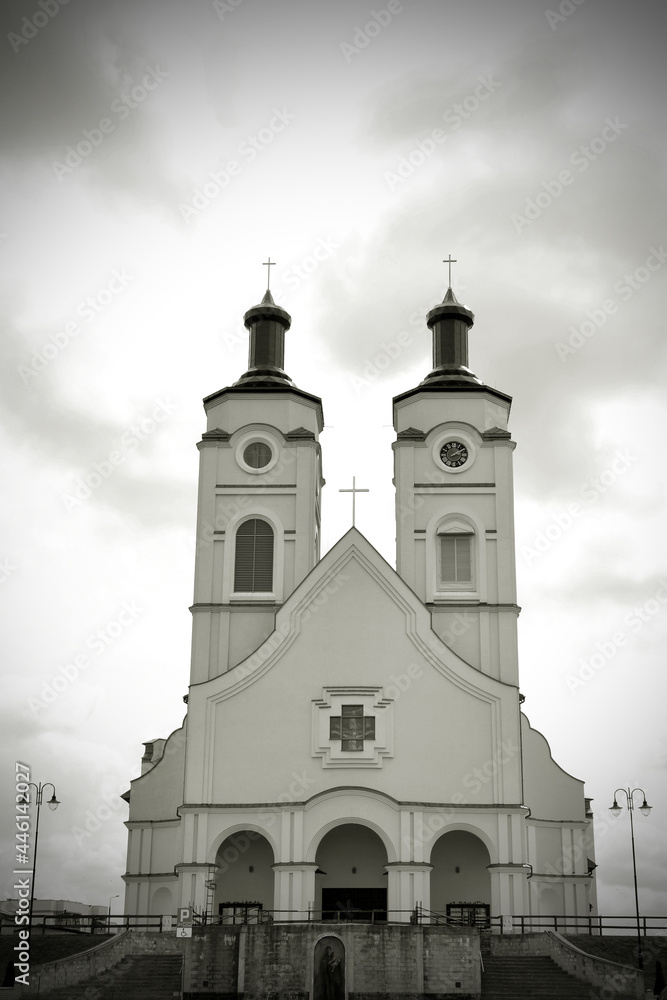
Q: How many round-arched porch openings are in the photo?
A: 3